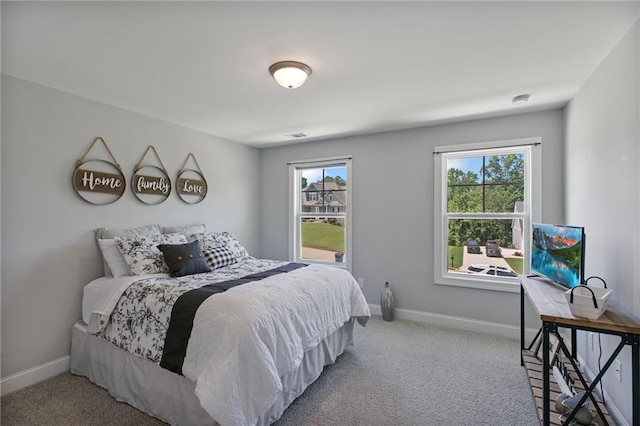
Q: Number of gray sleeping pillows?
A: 2